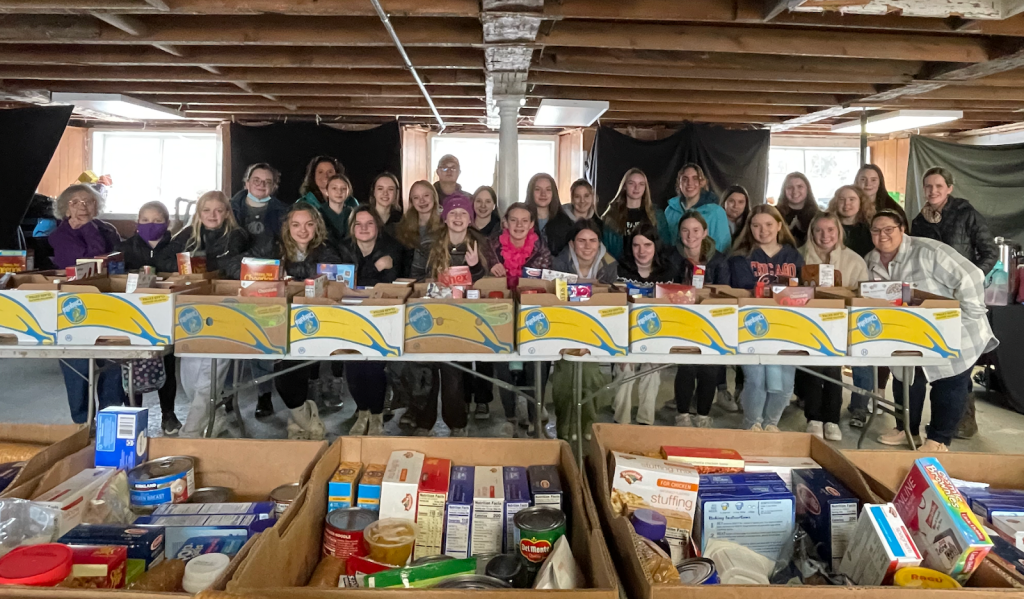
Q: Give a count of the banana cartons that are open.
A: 9